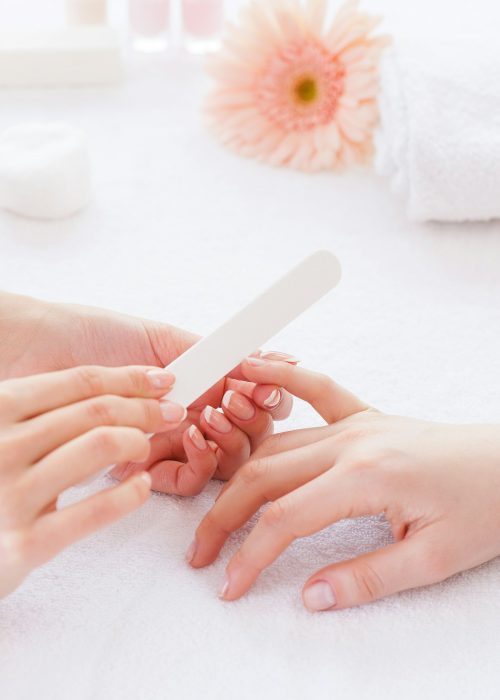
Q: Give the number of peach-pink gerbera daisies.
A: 1